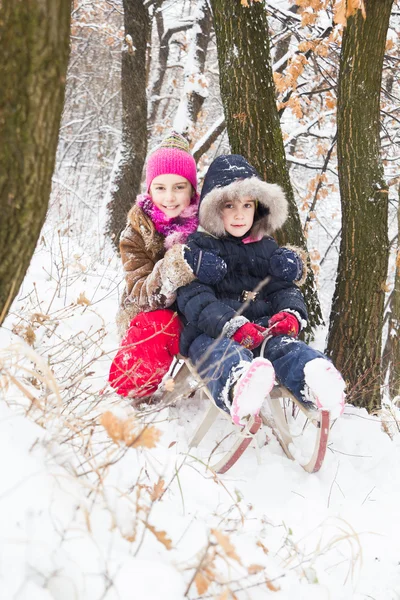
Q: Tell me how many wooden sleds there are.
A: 1